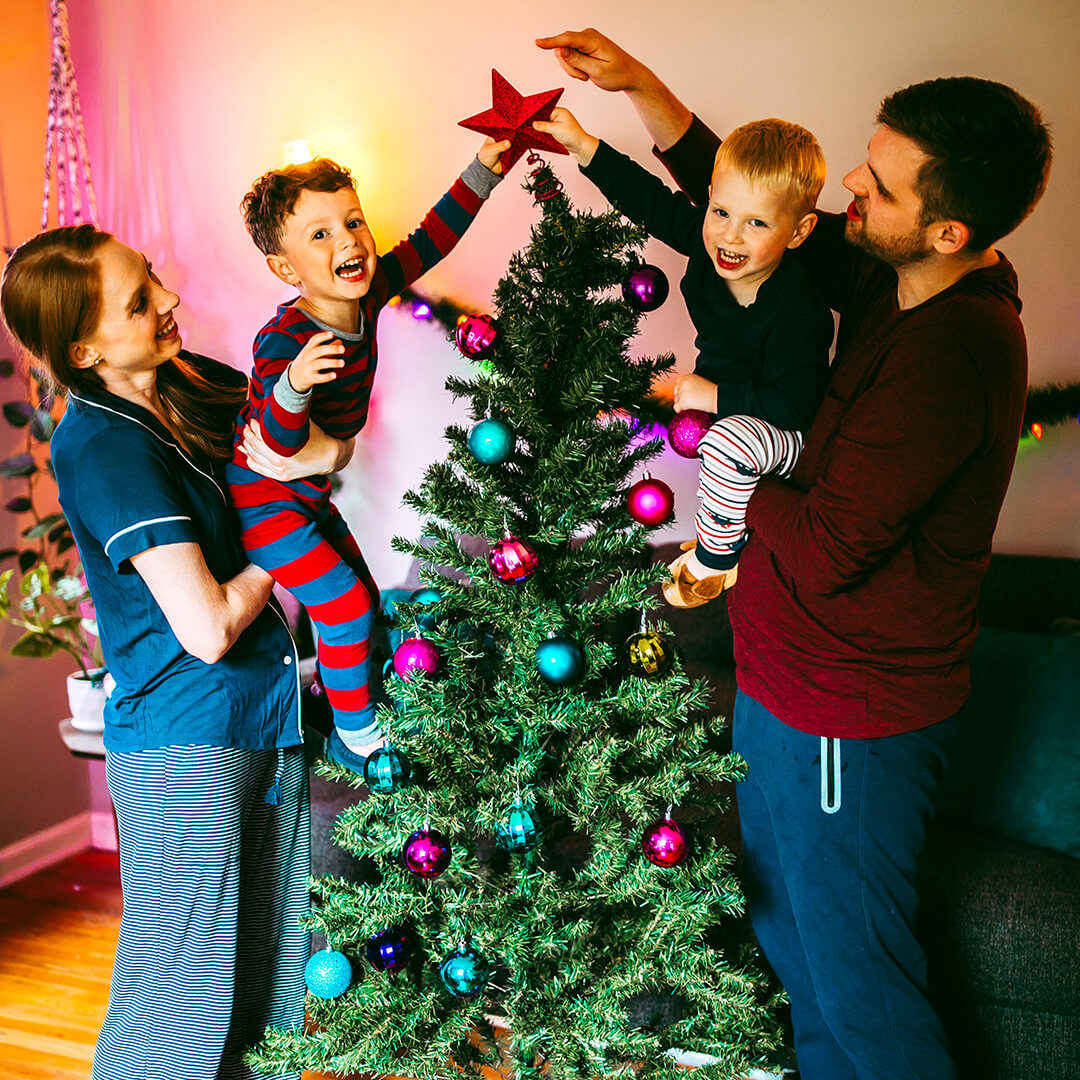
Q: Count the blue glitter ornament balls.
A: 1